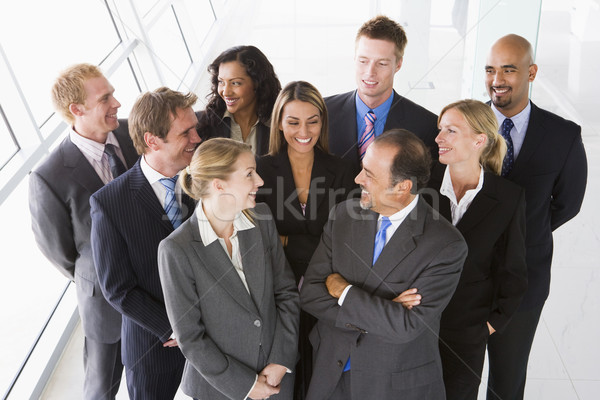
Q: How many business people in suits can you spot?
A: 9